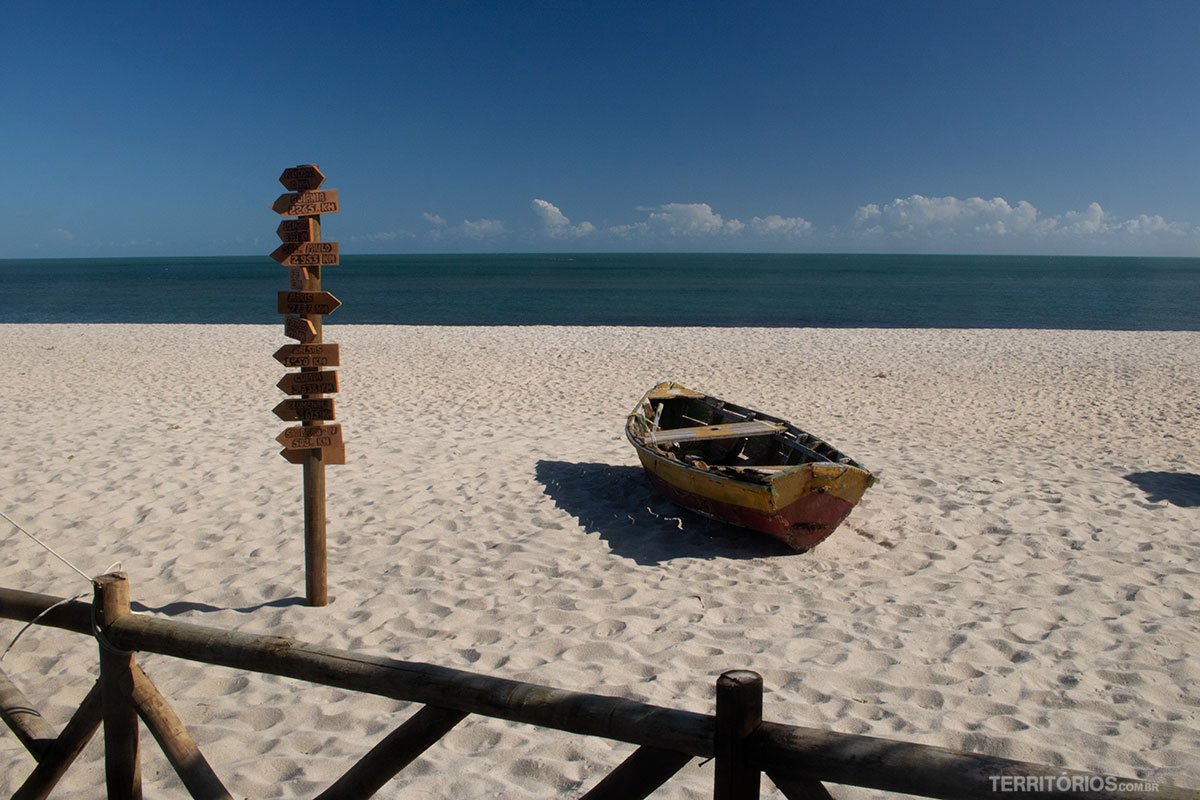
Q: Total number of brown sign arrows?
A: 12